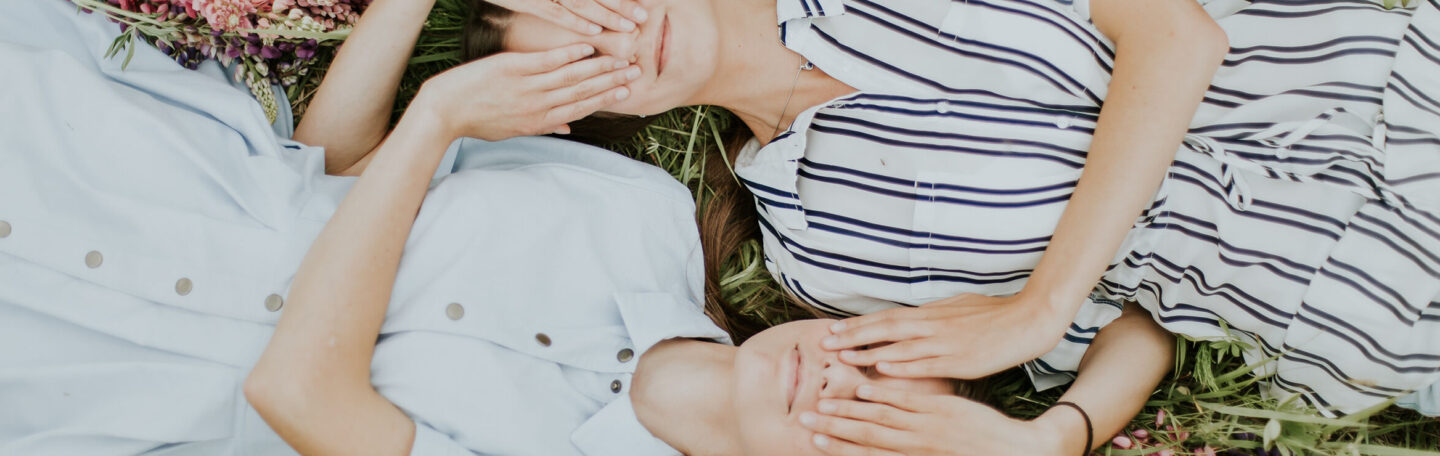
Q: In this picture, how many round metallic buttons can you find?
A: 8